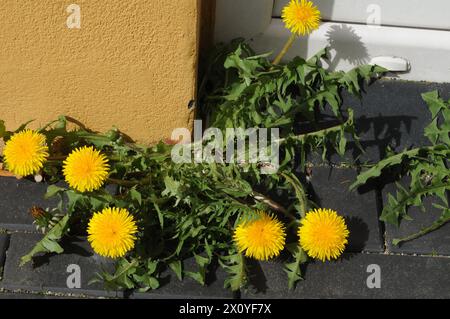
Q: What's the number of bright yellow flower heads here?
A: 6